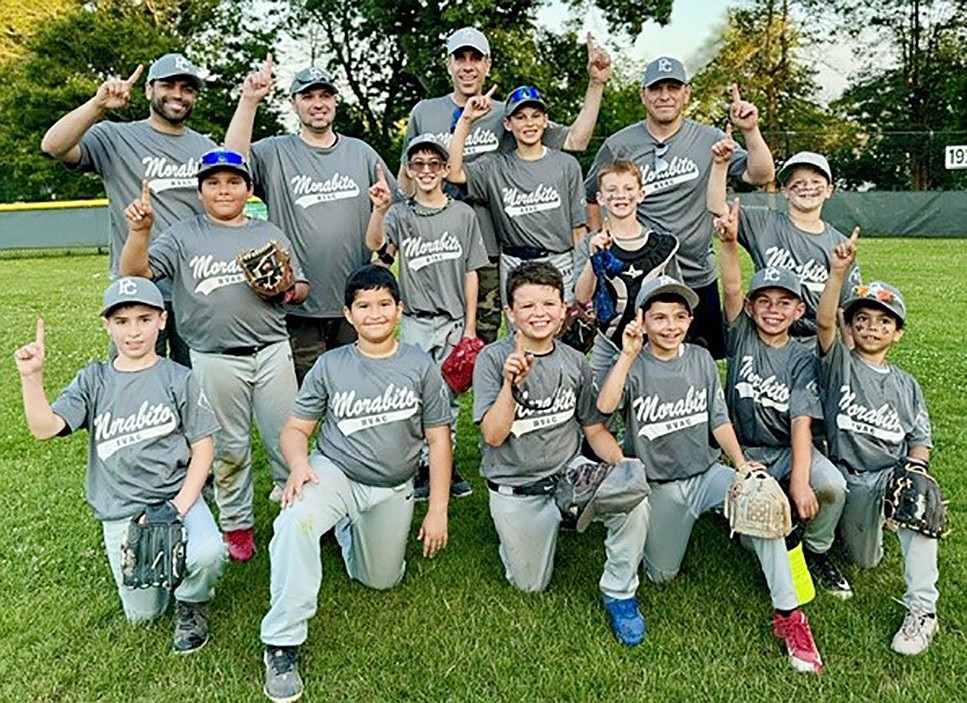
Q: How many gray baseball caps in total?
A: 13